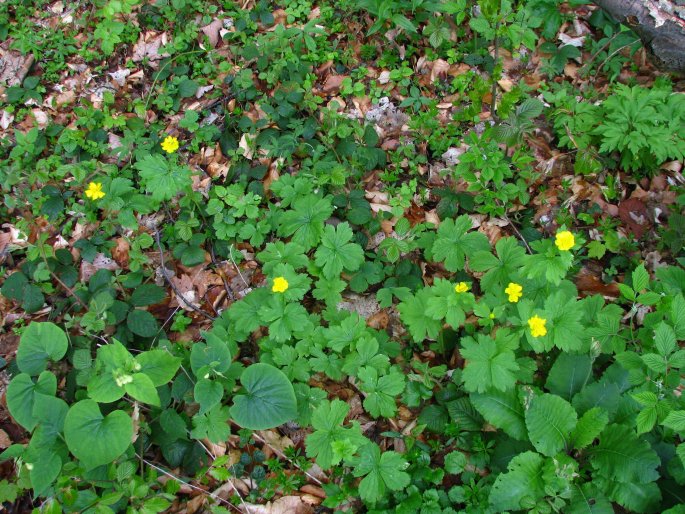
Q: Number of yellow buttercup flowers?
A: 7